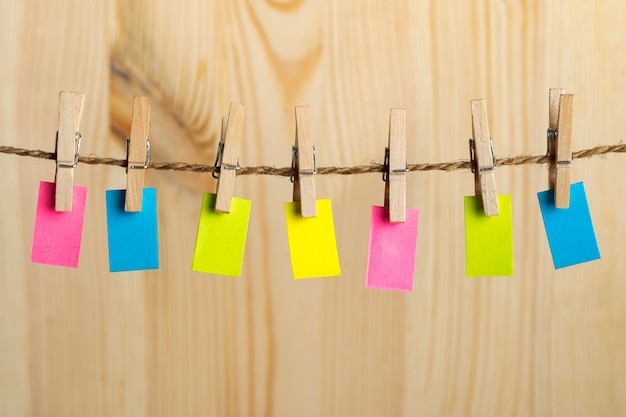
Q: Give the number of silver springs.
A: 7